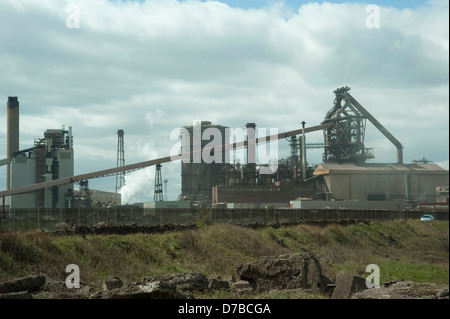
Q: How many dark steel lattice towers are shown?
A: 2